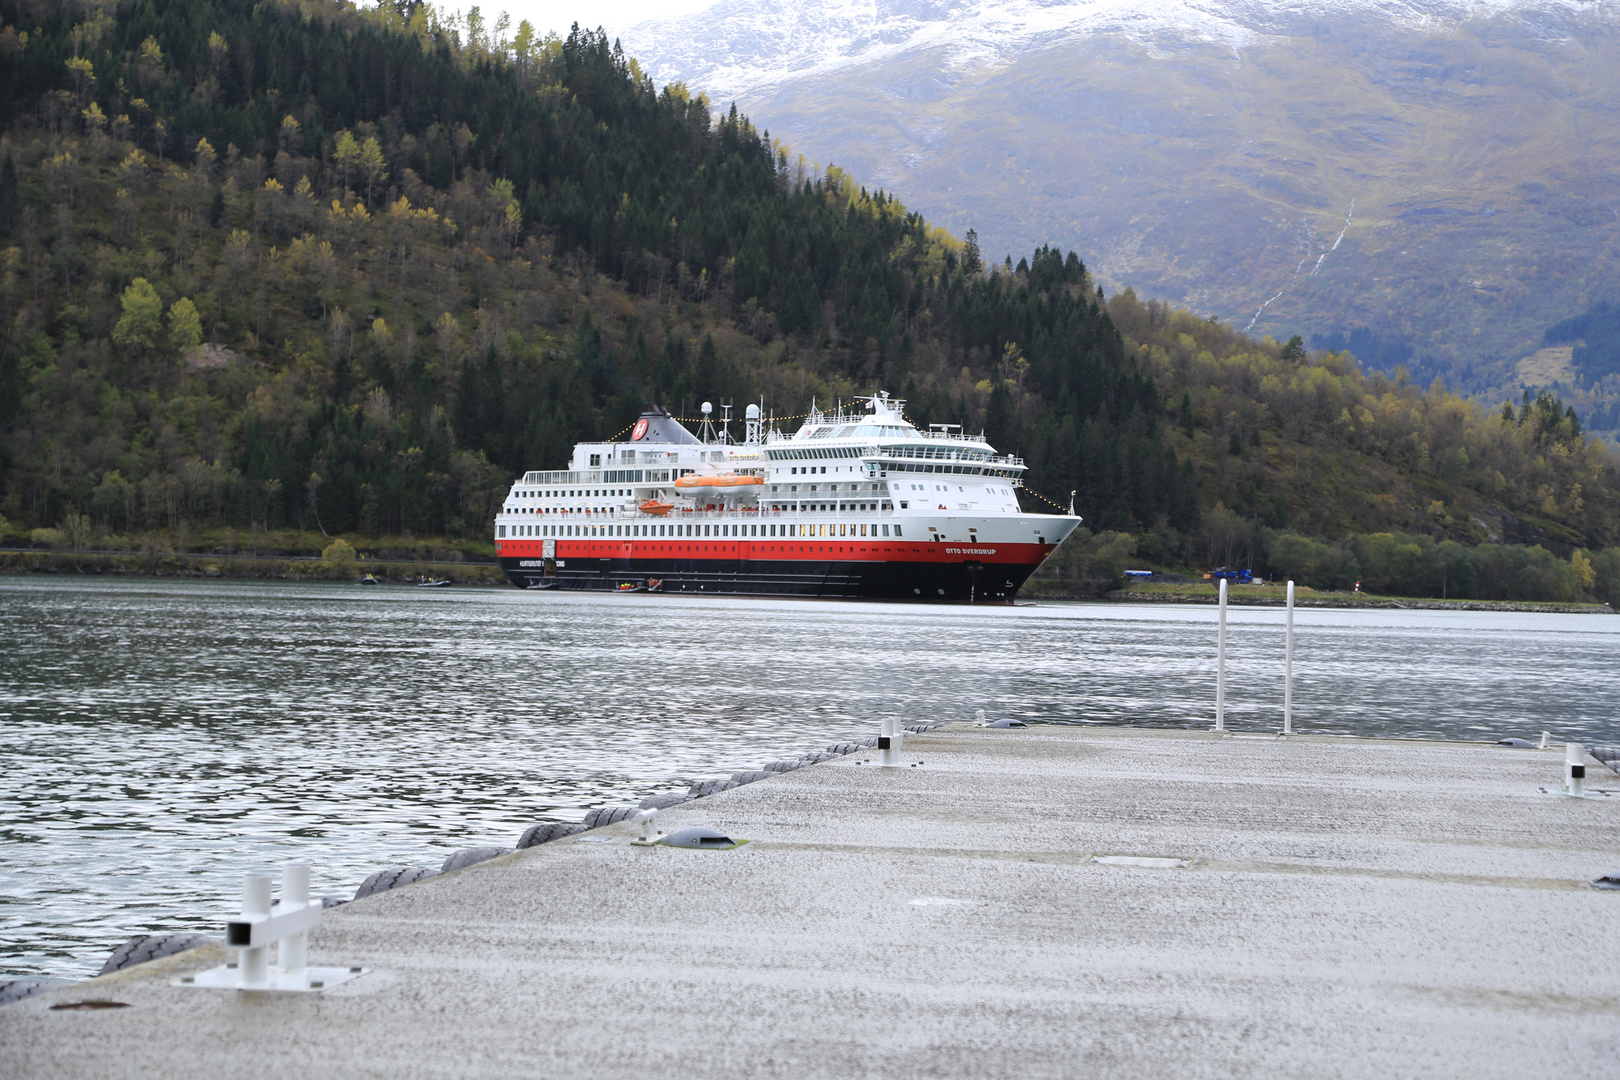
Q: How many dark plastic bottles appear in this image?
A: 0